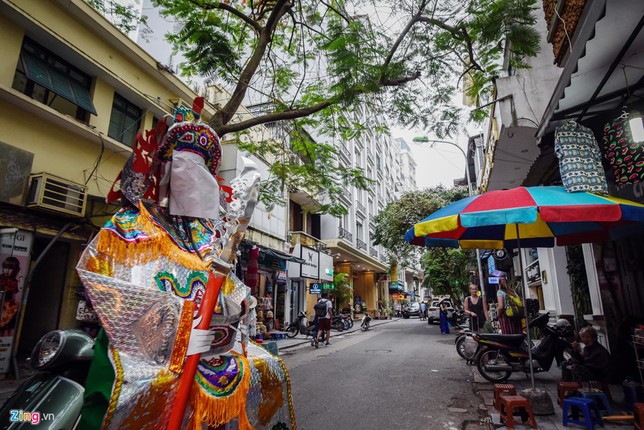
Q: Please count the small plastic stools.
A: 6